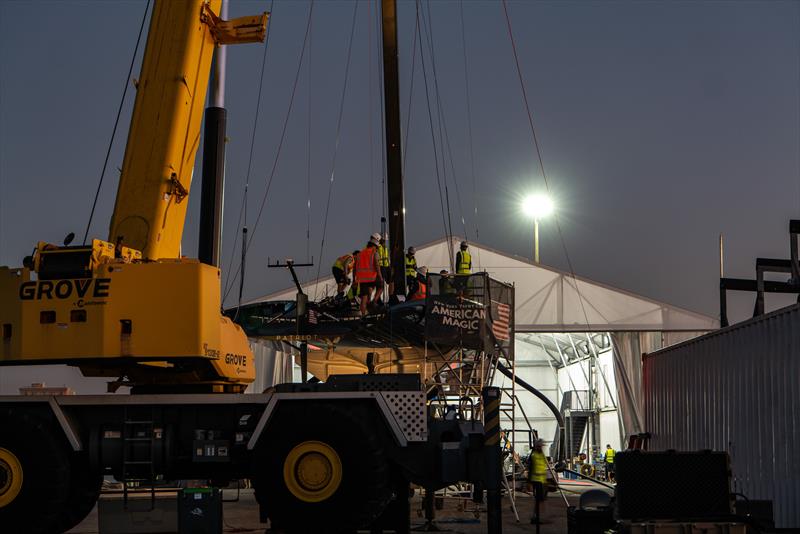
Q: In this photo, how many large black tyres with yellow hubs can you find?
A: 2